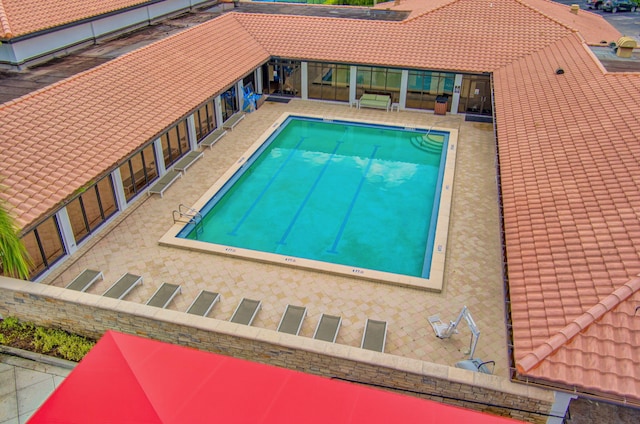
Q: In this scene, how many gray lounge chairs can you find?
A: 12